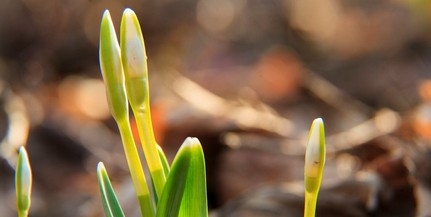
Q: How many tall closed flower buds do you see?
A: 2